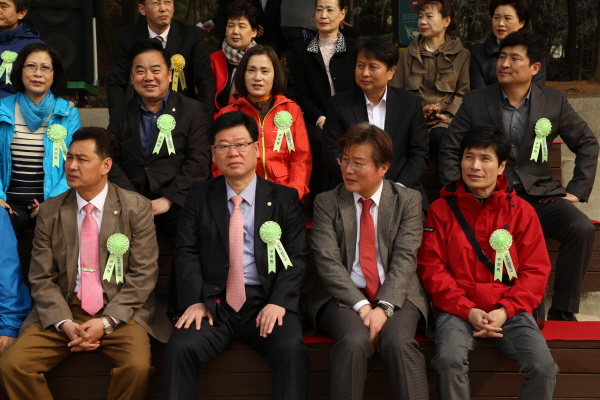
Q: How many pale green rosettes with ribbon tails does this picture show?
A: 8